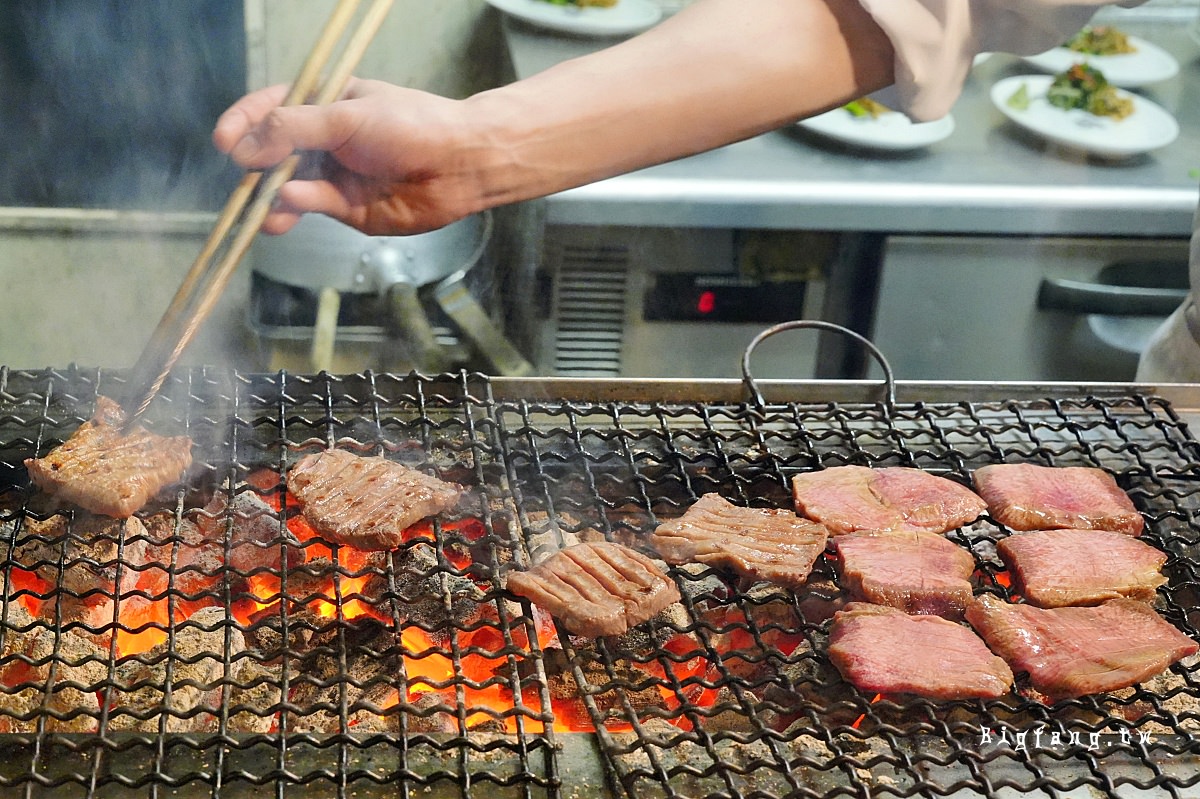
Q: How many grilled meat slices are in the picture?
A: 10